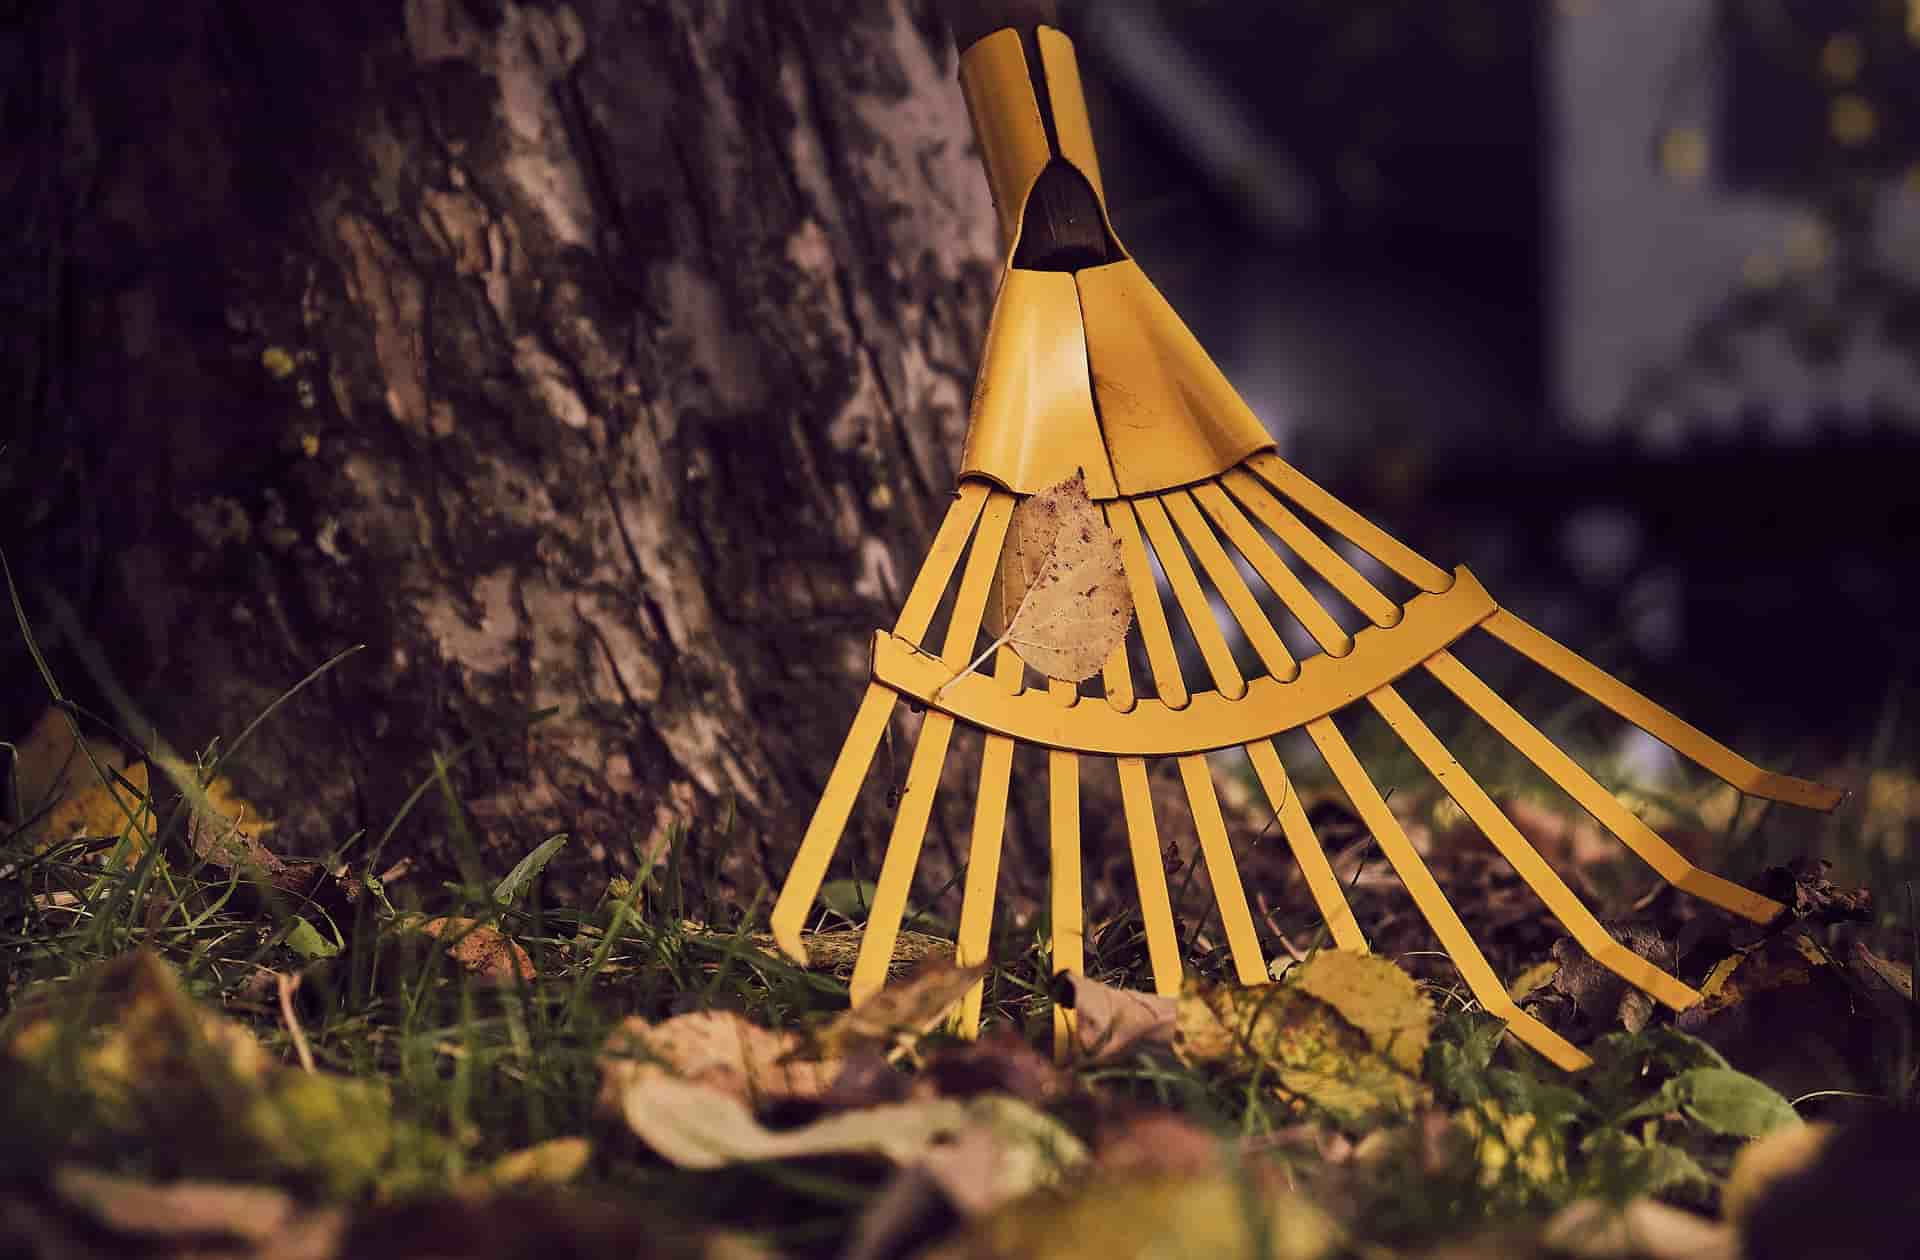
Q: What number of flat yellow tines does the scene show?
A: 11